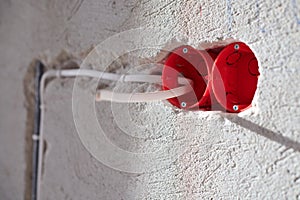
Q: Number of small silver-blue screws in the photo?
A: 4